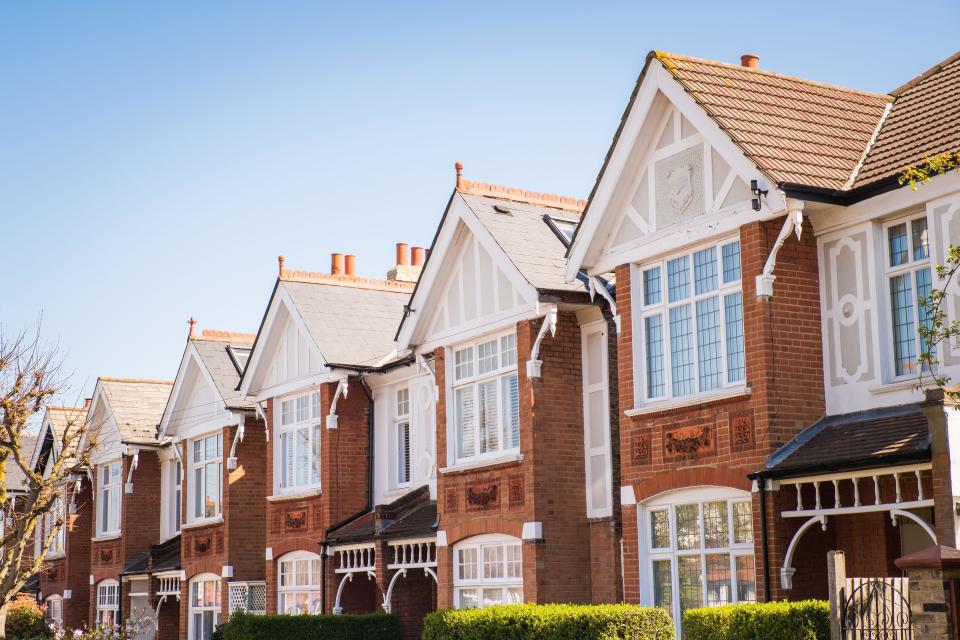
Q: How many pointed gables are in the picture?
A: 6